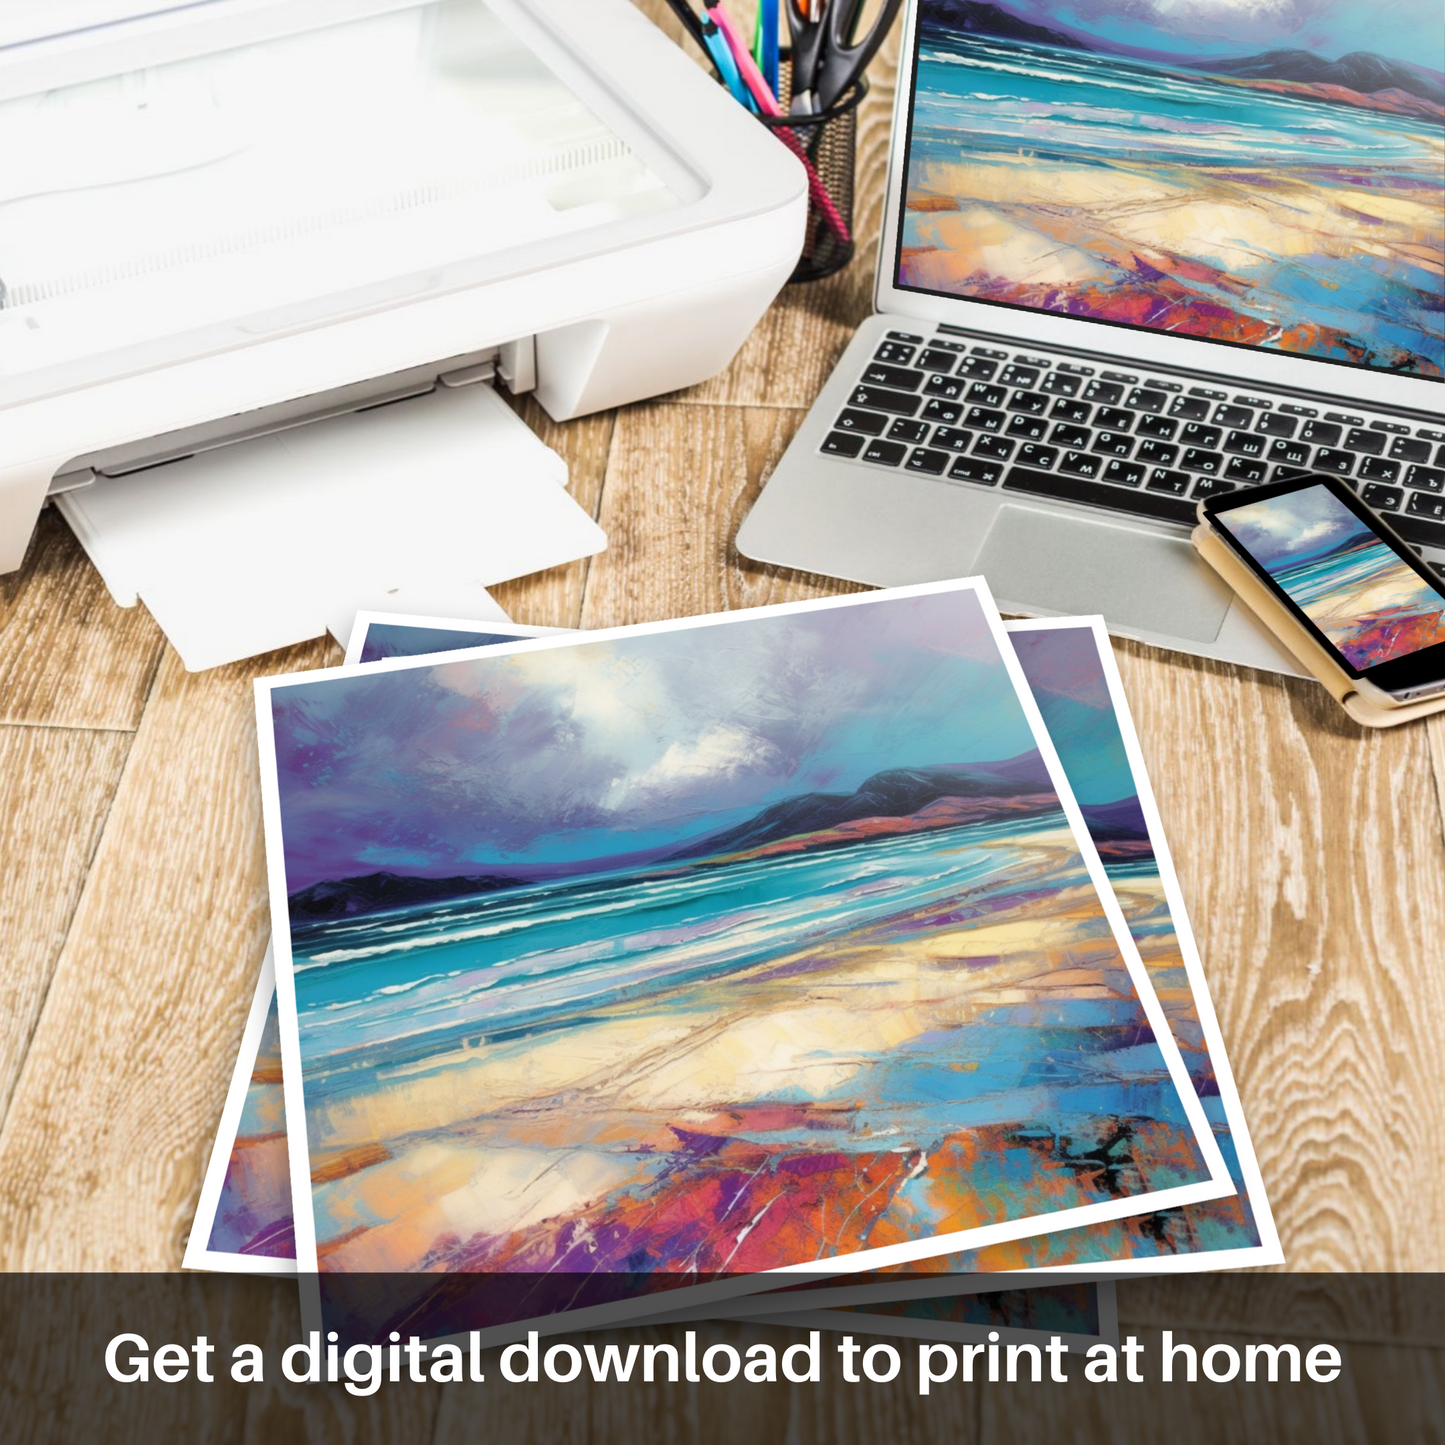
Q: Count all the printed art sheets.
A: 3